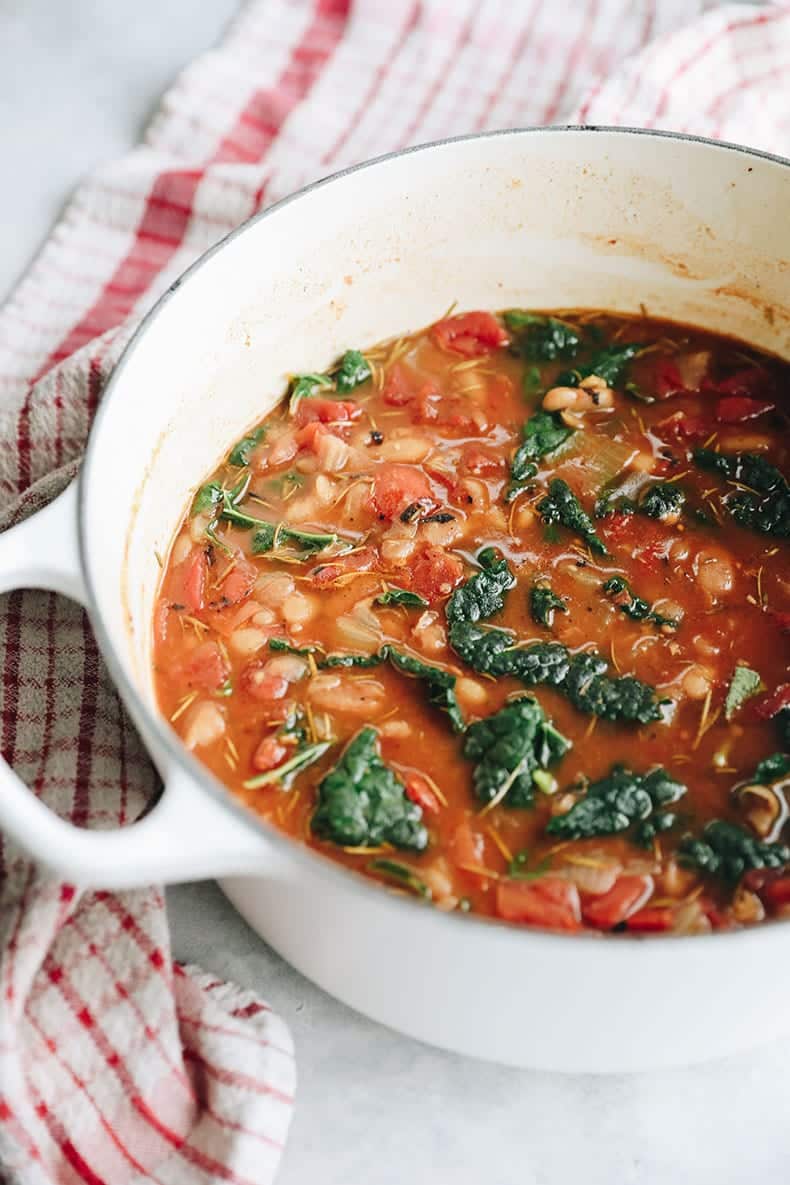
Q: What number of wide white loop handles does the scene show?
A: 1